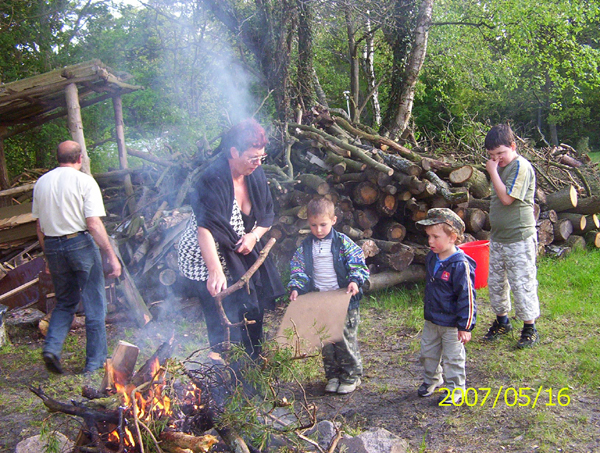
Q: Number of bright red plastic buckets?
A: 1